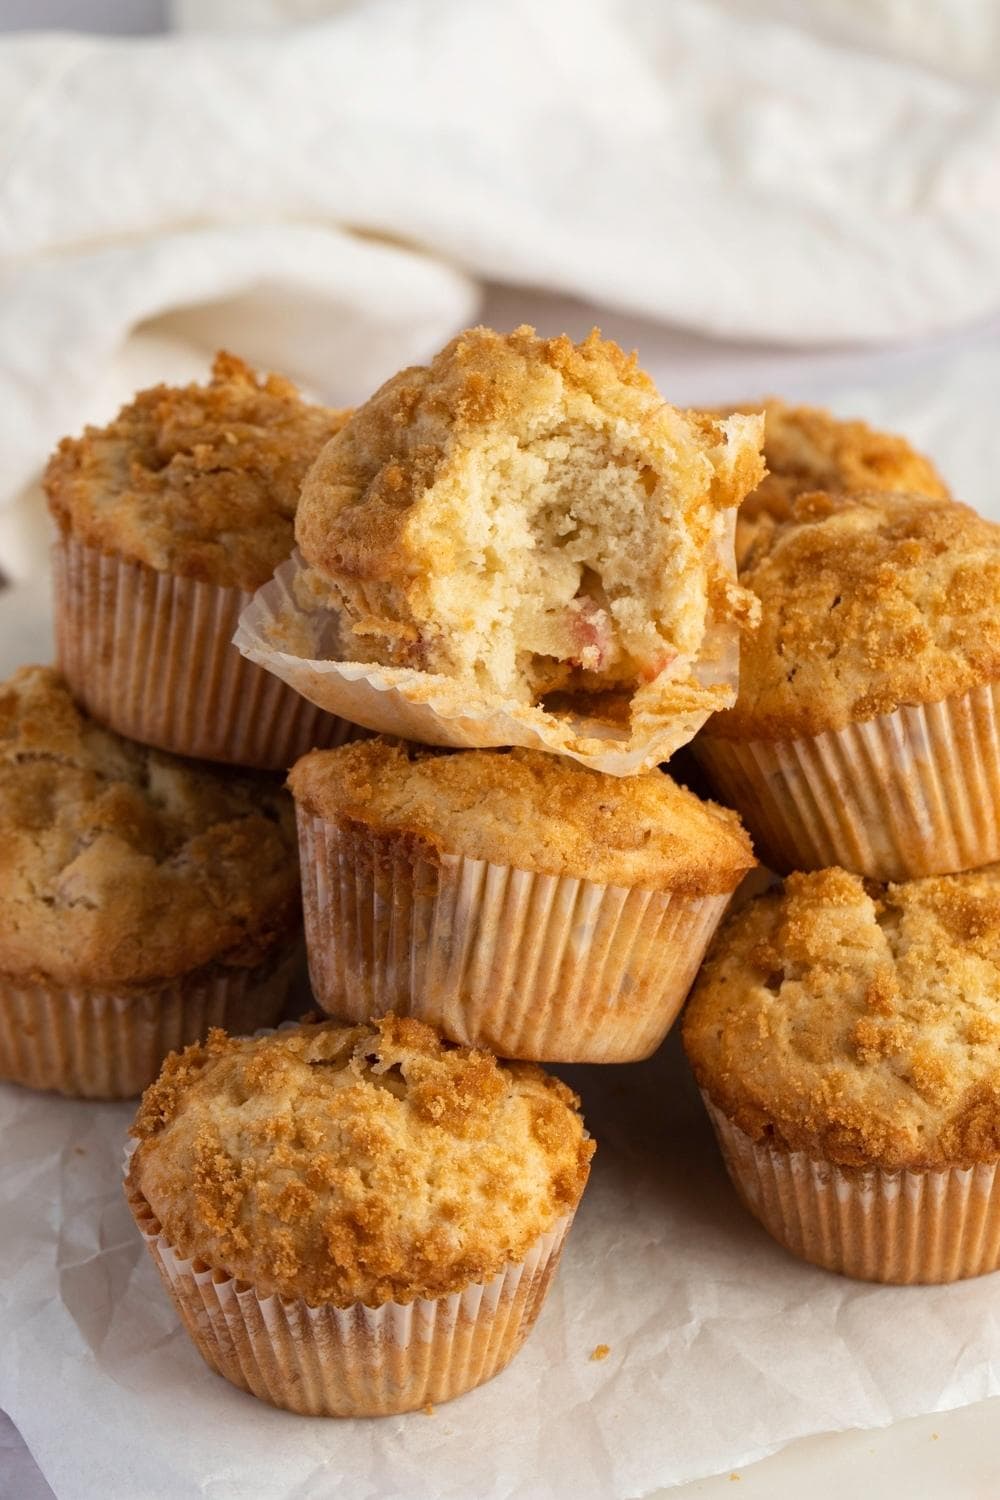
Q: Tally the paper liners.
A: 7